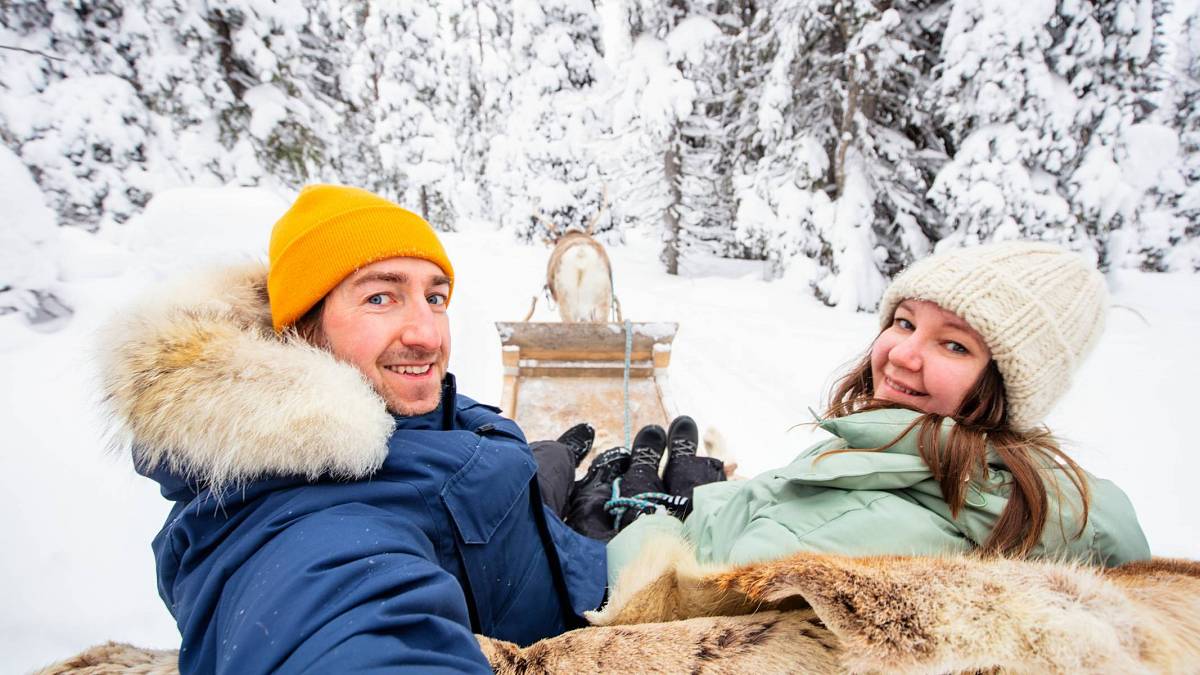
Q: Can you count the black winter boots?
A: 4